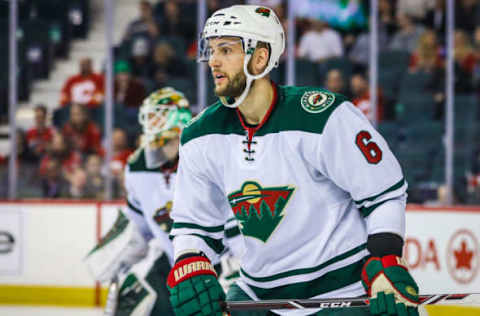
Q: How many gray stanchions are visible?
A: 6